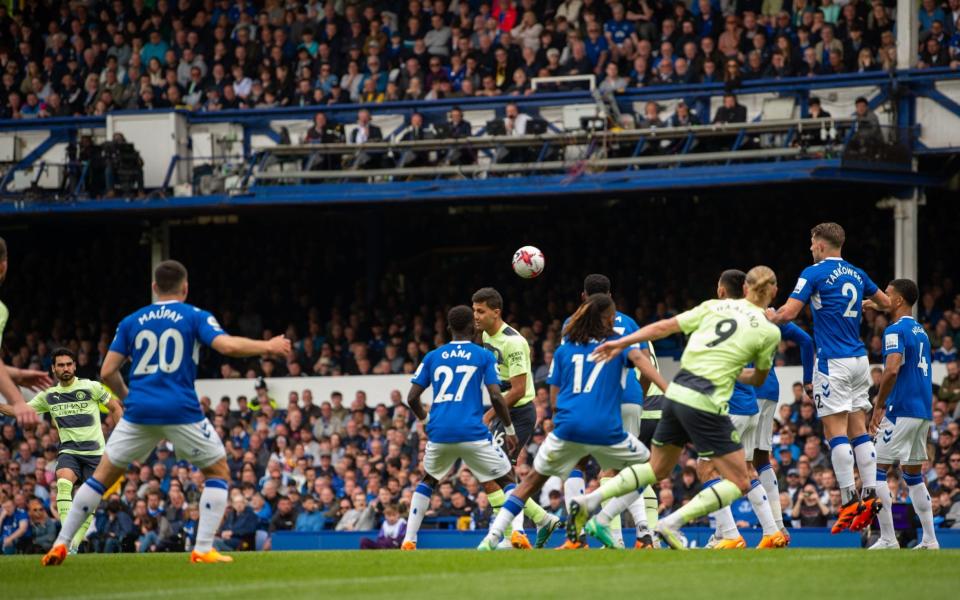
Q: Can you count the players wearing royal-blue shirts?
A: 8